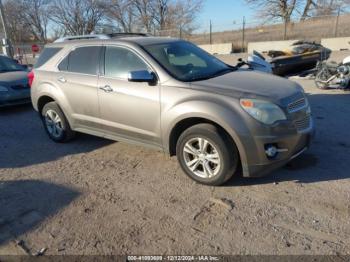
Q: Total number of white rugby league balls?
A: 0